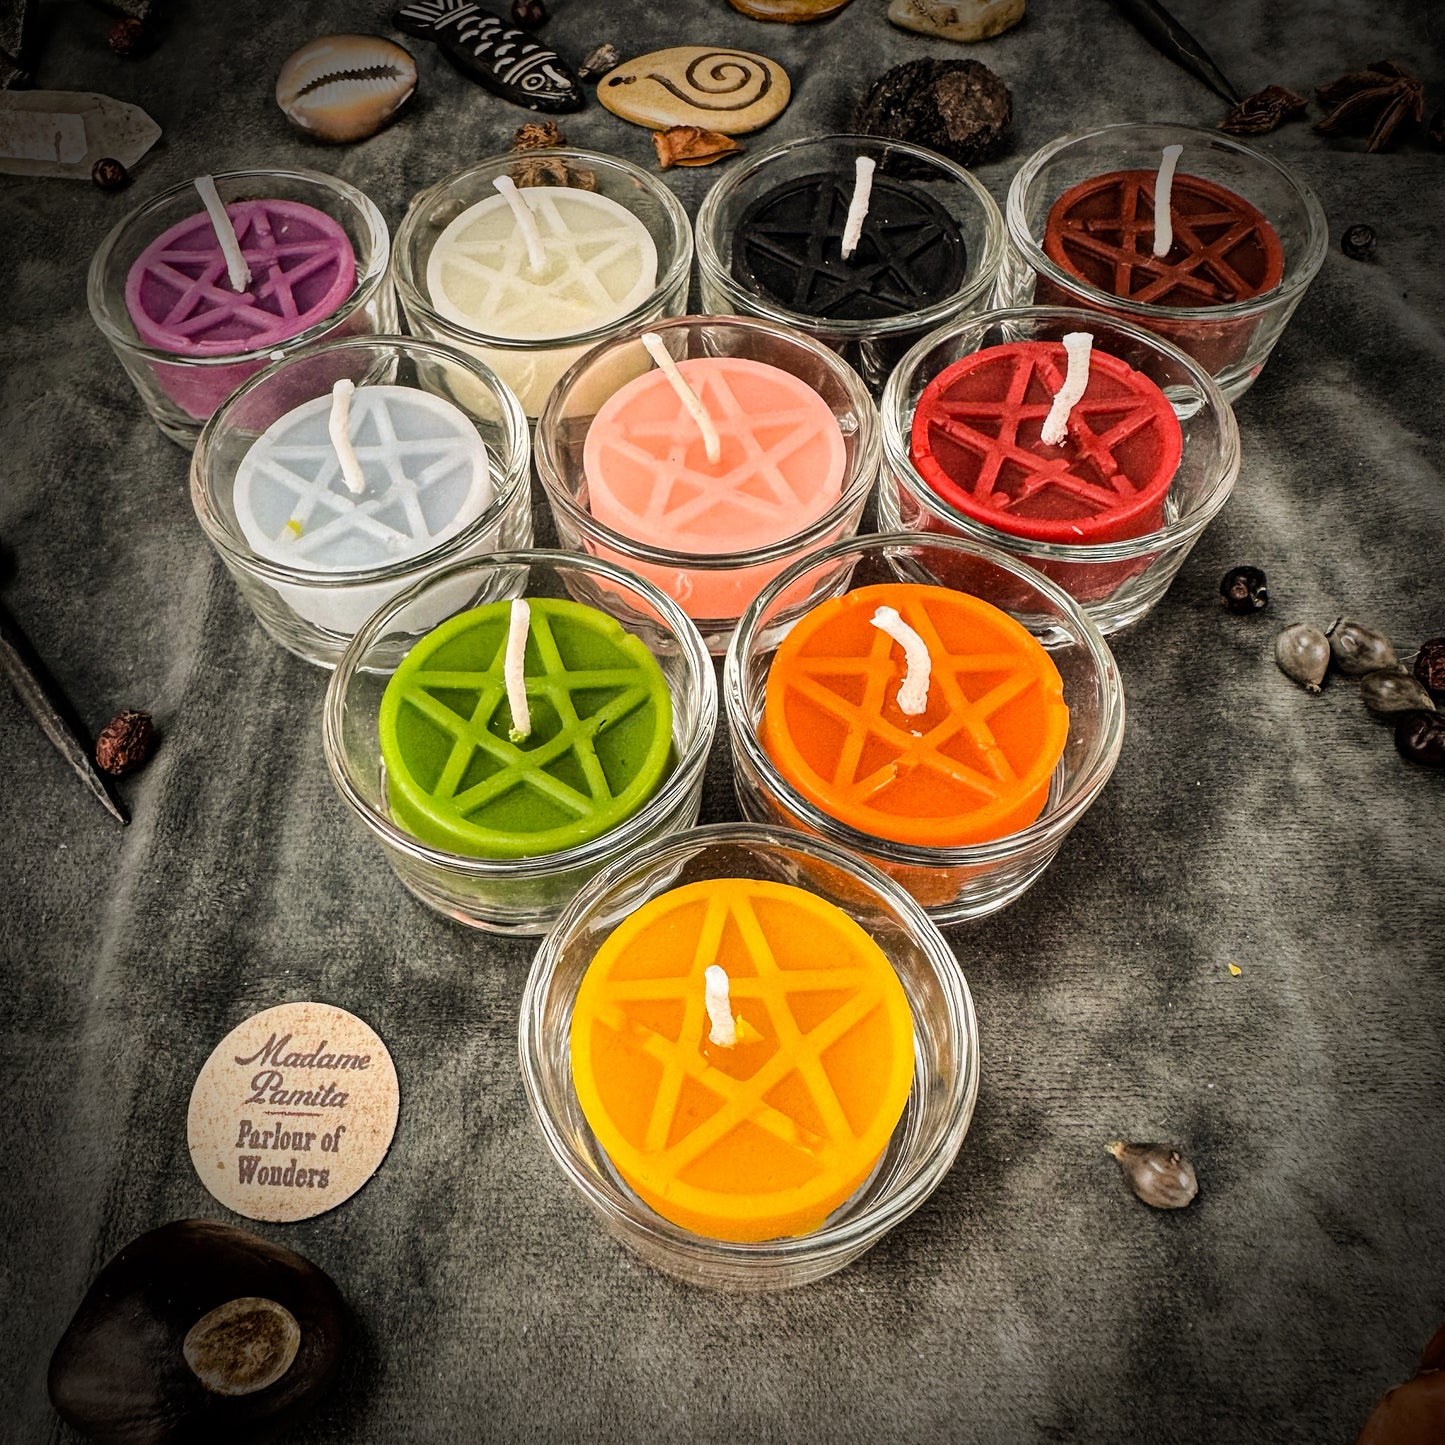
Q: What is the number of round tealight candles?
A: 10